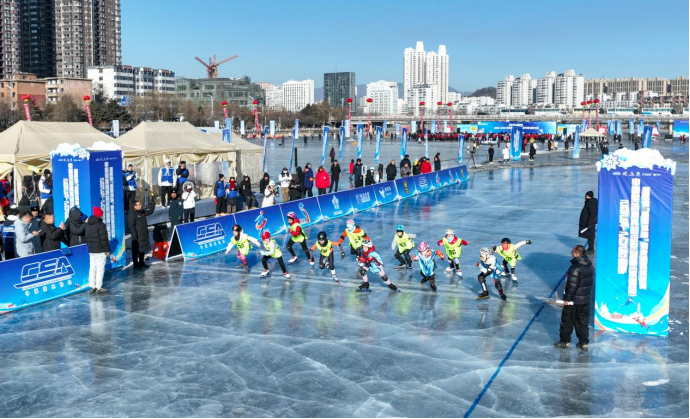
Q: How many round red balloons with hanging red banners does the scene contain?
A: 12